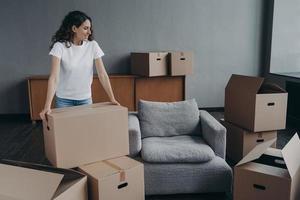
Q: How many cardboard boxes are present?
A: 8